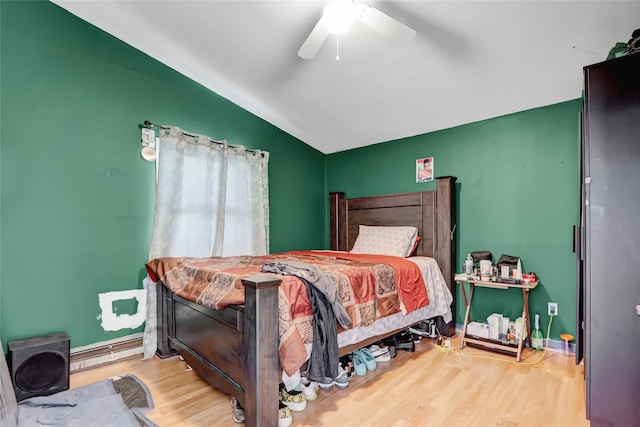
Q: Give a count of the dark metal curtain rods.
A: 1